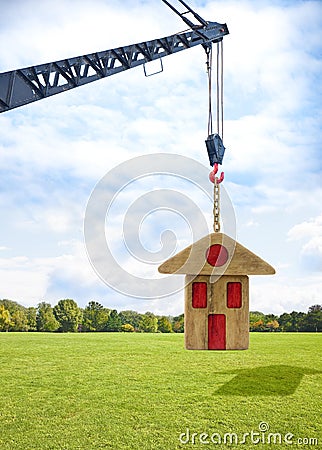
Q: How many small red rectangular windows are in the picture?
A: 2